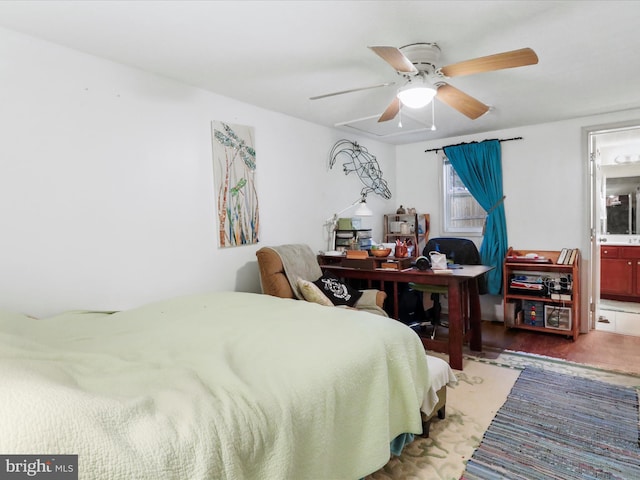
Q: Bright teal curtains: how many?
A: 1